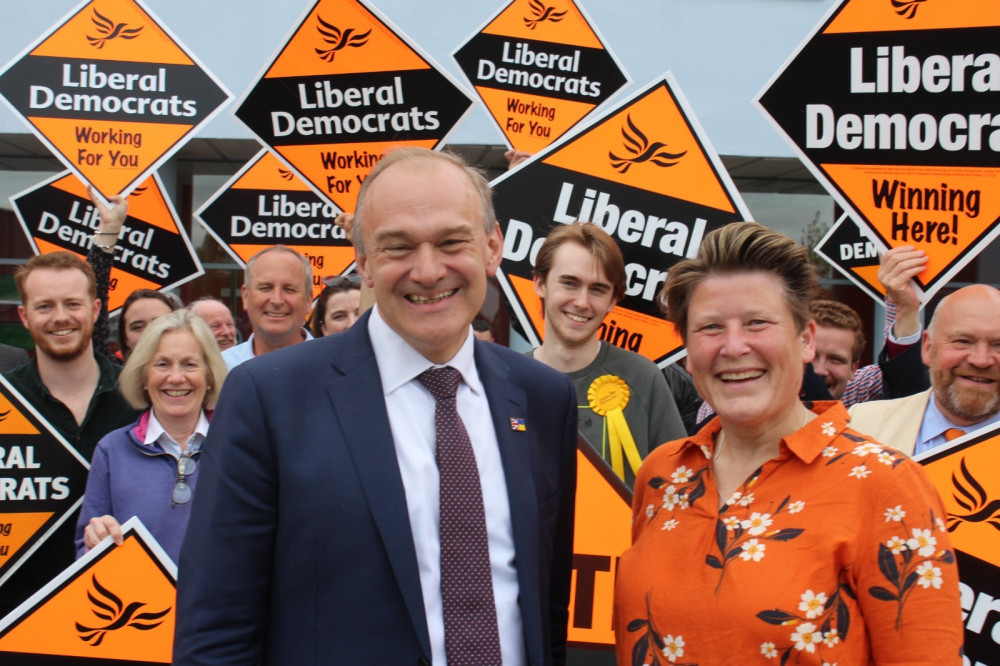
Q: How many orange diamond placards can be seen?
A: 12